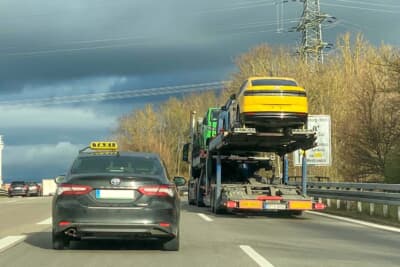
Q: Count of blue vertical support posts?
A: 3